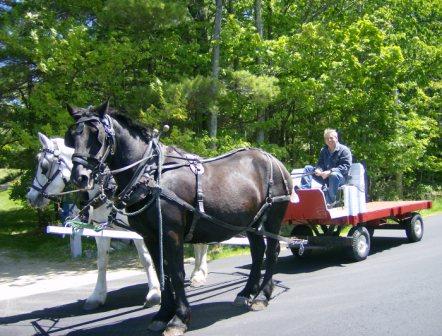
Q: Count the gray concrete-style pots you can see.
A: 0